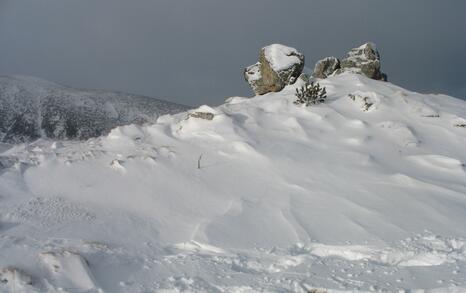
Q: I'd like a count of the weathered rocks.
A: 3